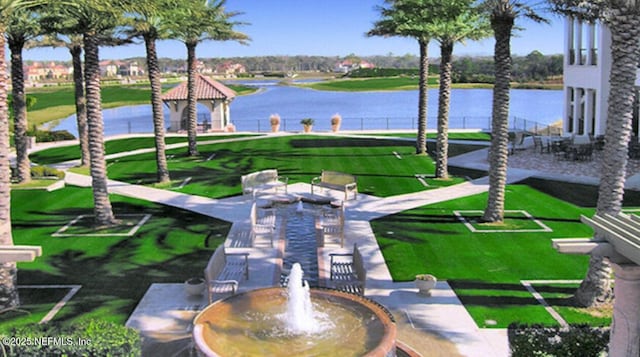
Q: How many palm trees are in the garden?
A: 10